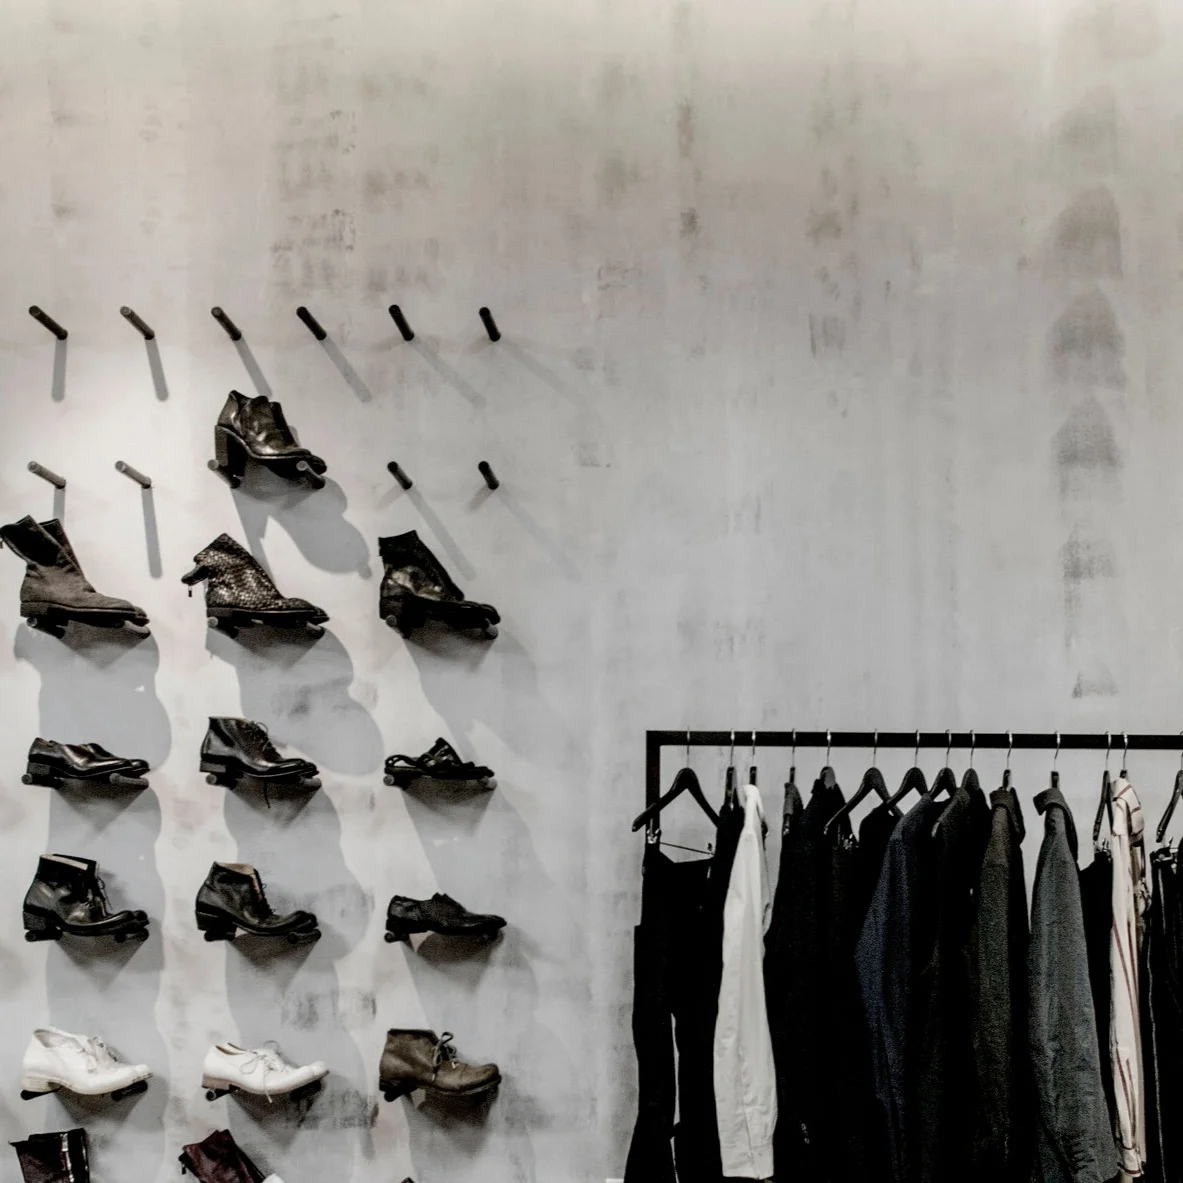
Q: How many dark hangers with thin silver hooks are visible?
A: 14